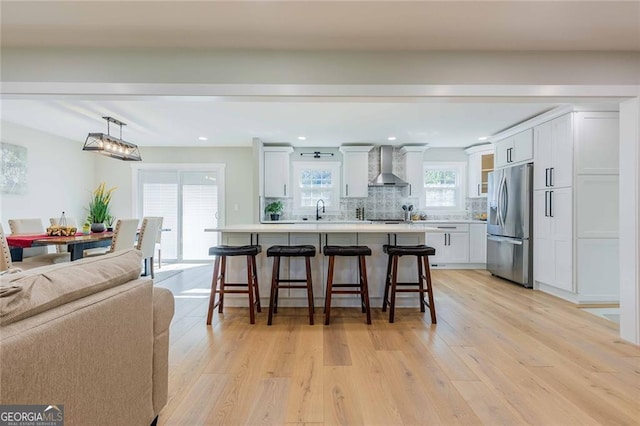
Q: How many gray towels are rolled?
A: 0